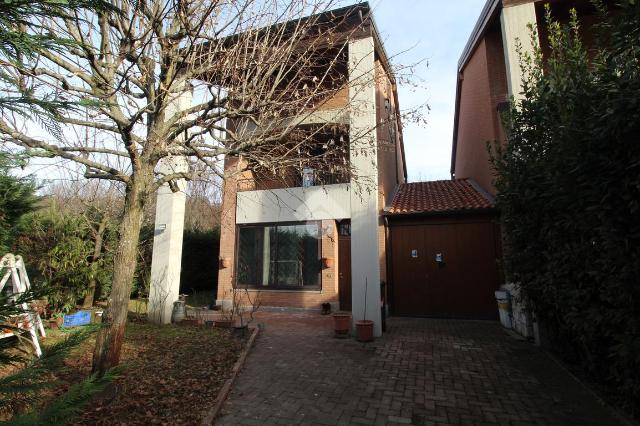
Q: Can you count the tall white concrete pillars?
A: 3